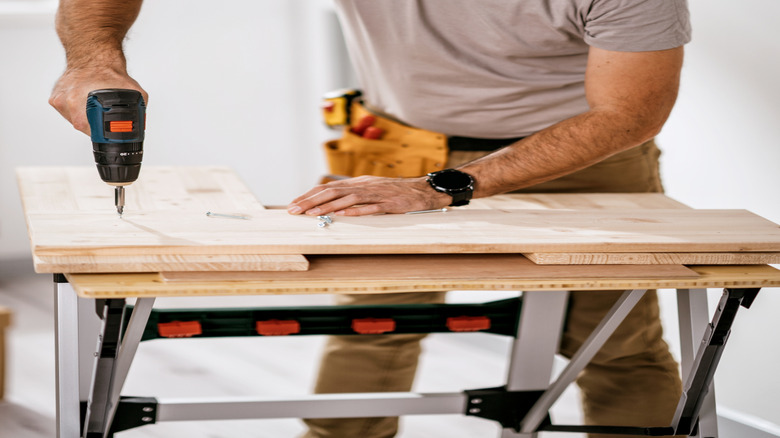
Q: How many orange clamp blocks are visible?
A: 4